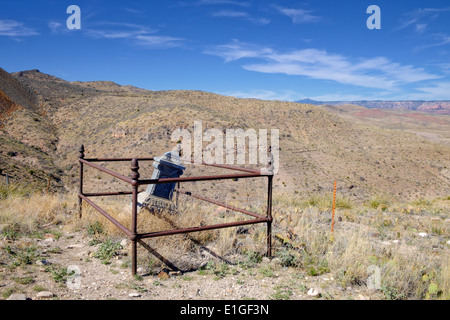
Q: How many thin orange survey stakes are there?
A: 1